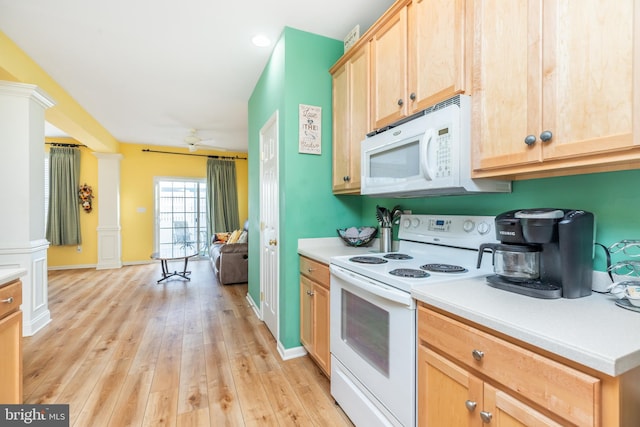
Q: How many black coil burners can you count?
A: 4